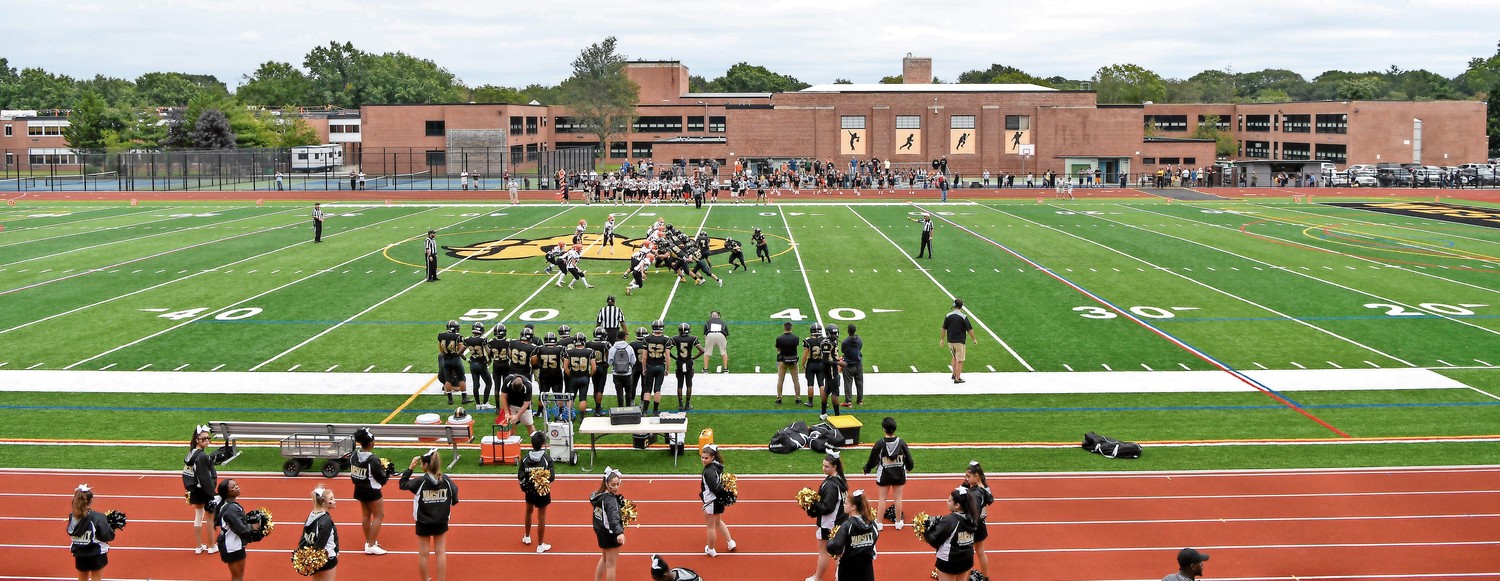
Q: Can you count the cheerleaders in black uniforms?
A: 15